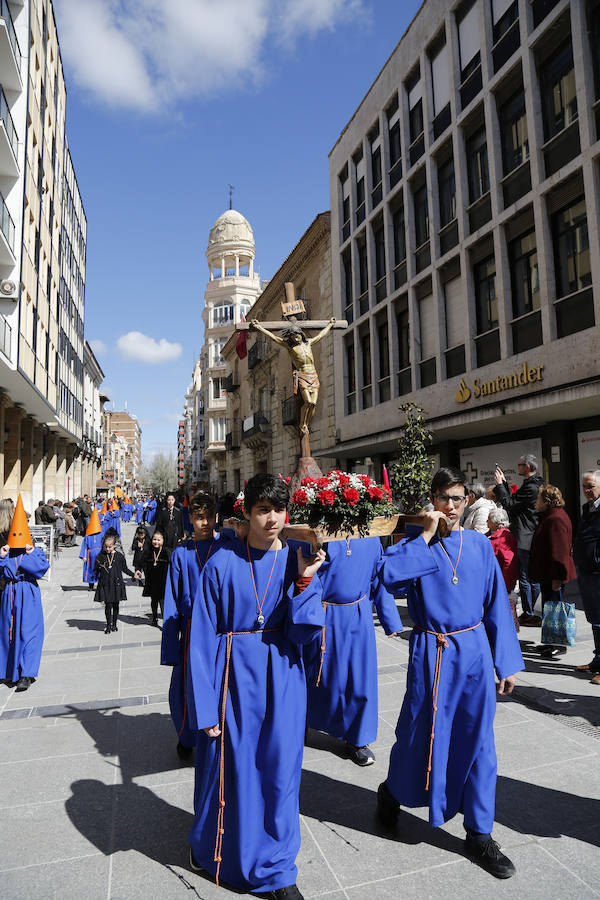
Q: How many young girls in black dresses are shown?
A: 3